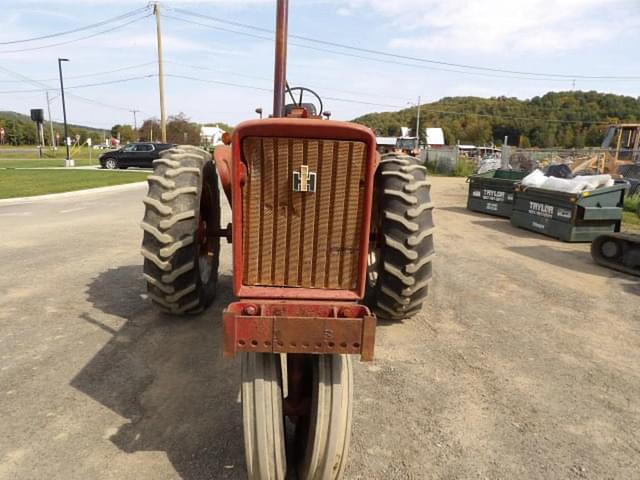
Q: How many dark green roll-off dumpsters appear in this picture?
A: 2